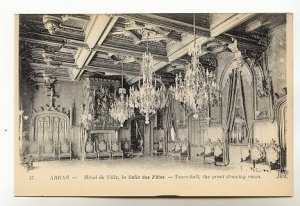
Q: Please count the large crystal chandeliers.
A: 3